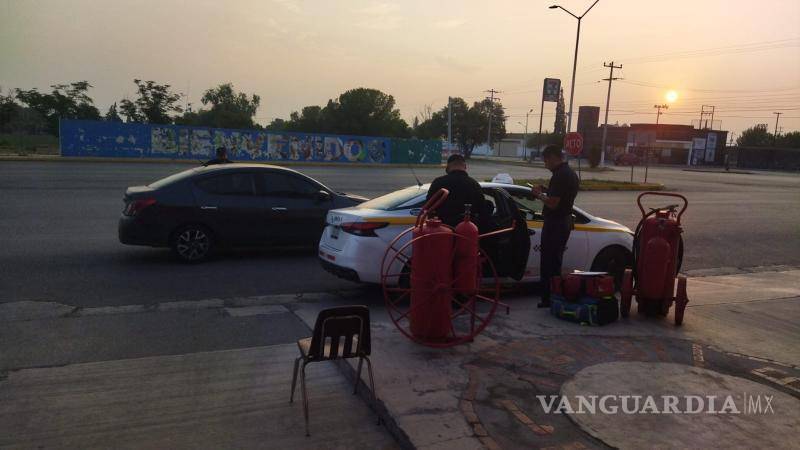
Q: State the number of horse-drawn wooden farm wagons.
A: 0